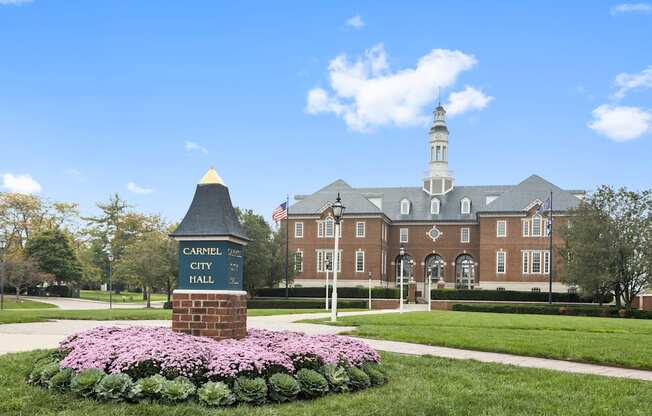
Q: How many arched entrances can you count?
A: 3